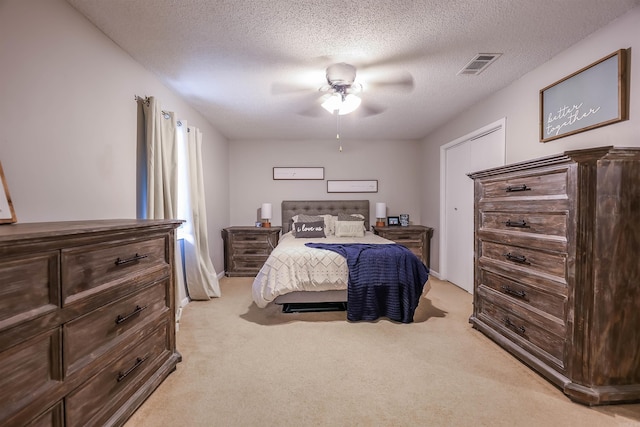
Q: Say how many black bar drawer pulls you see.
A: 12